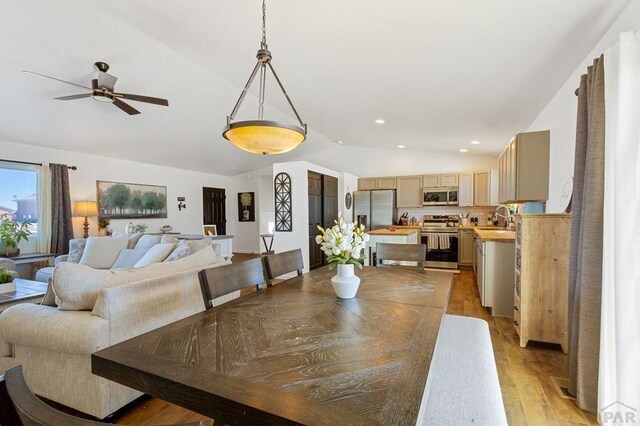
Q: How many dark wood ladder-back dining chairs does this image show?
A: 4